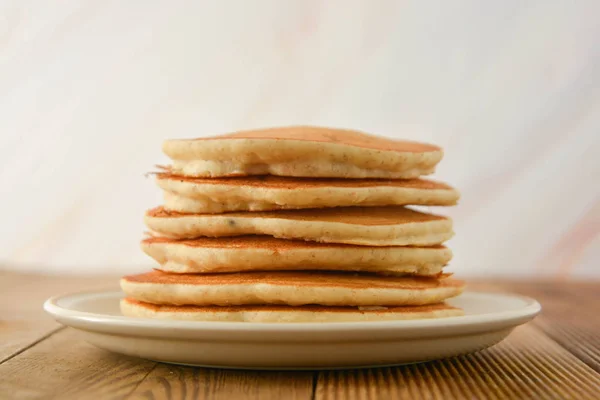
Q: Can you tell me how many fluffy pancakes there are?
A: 6